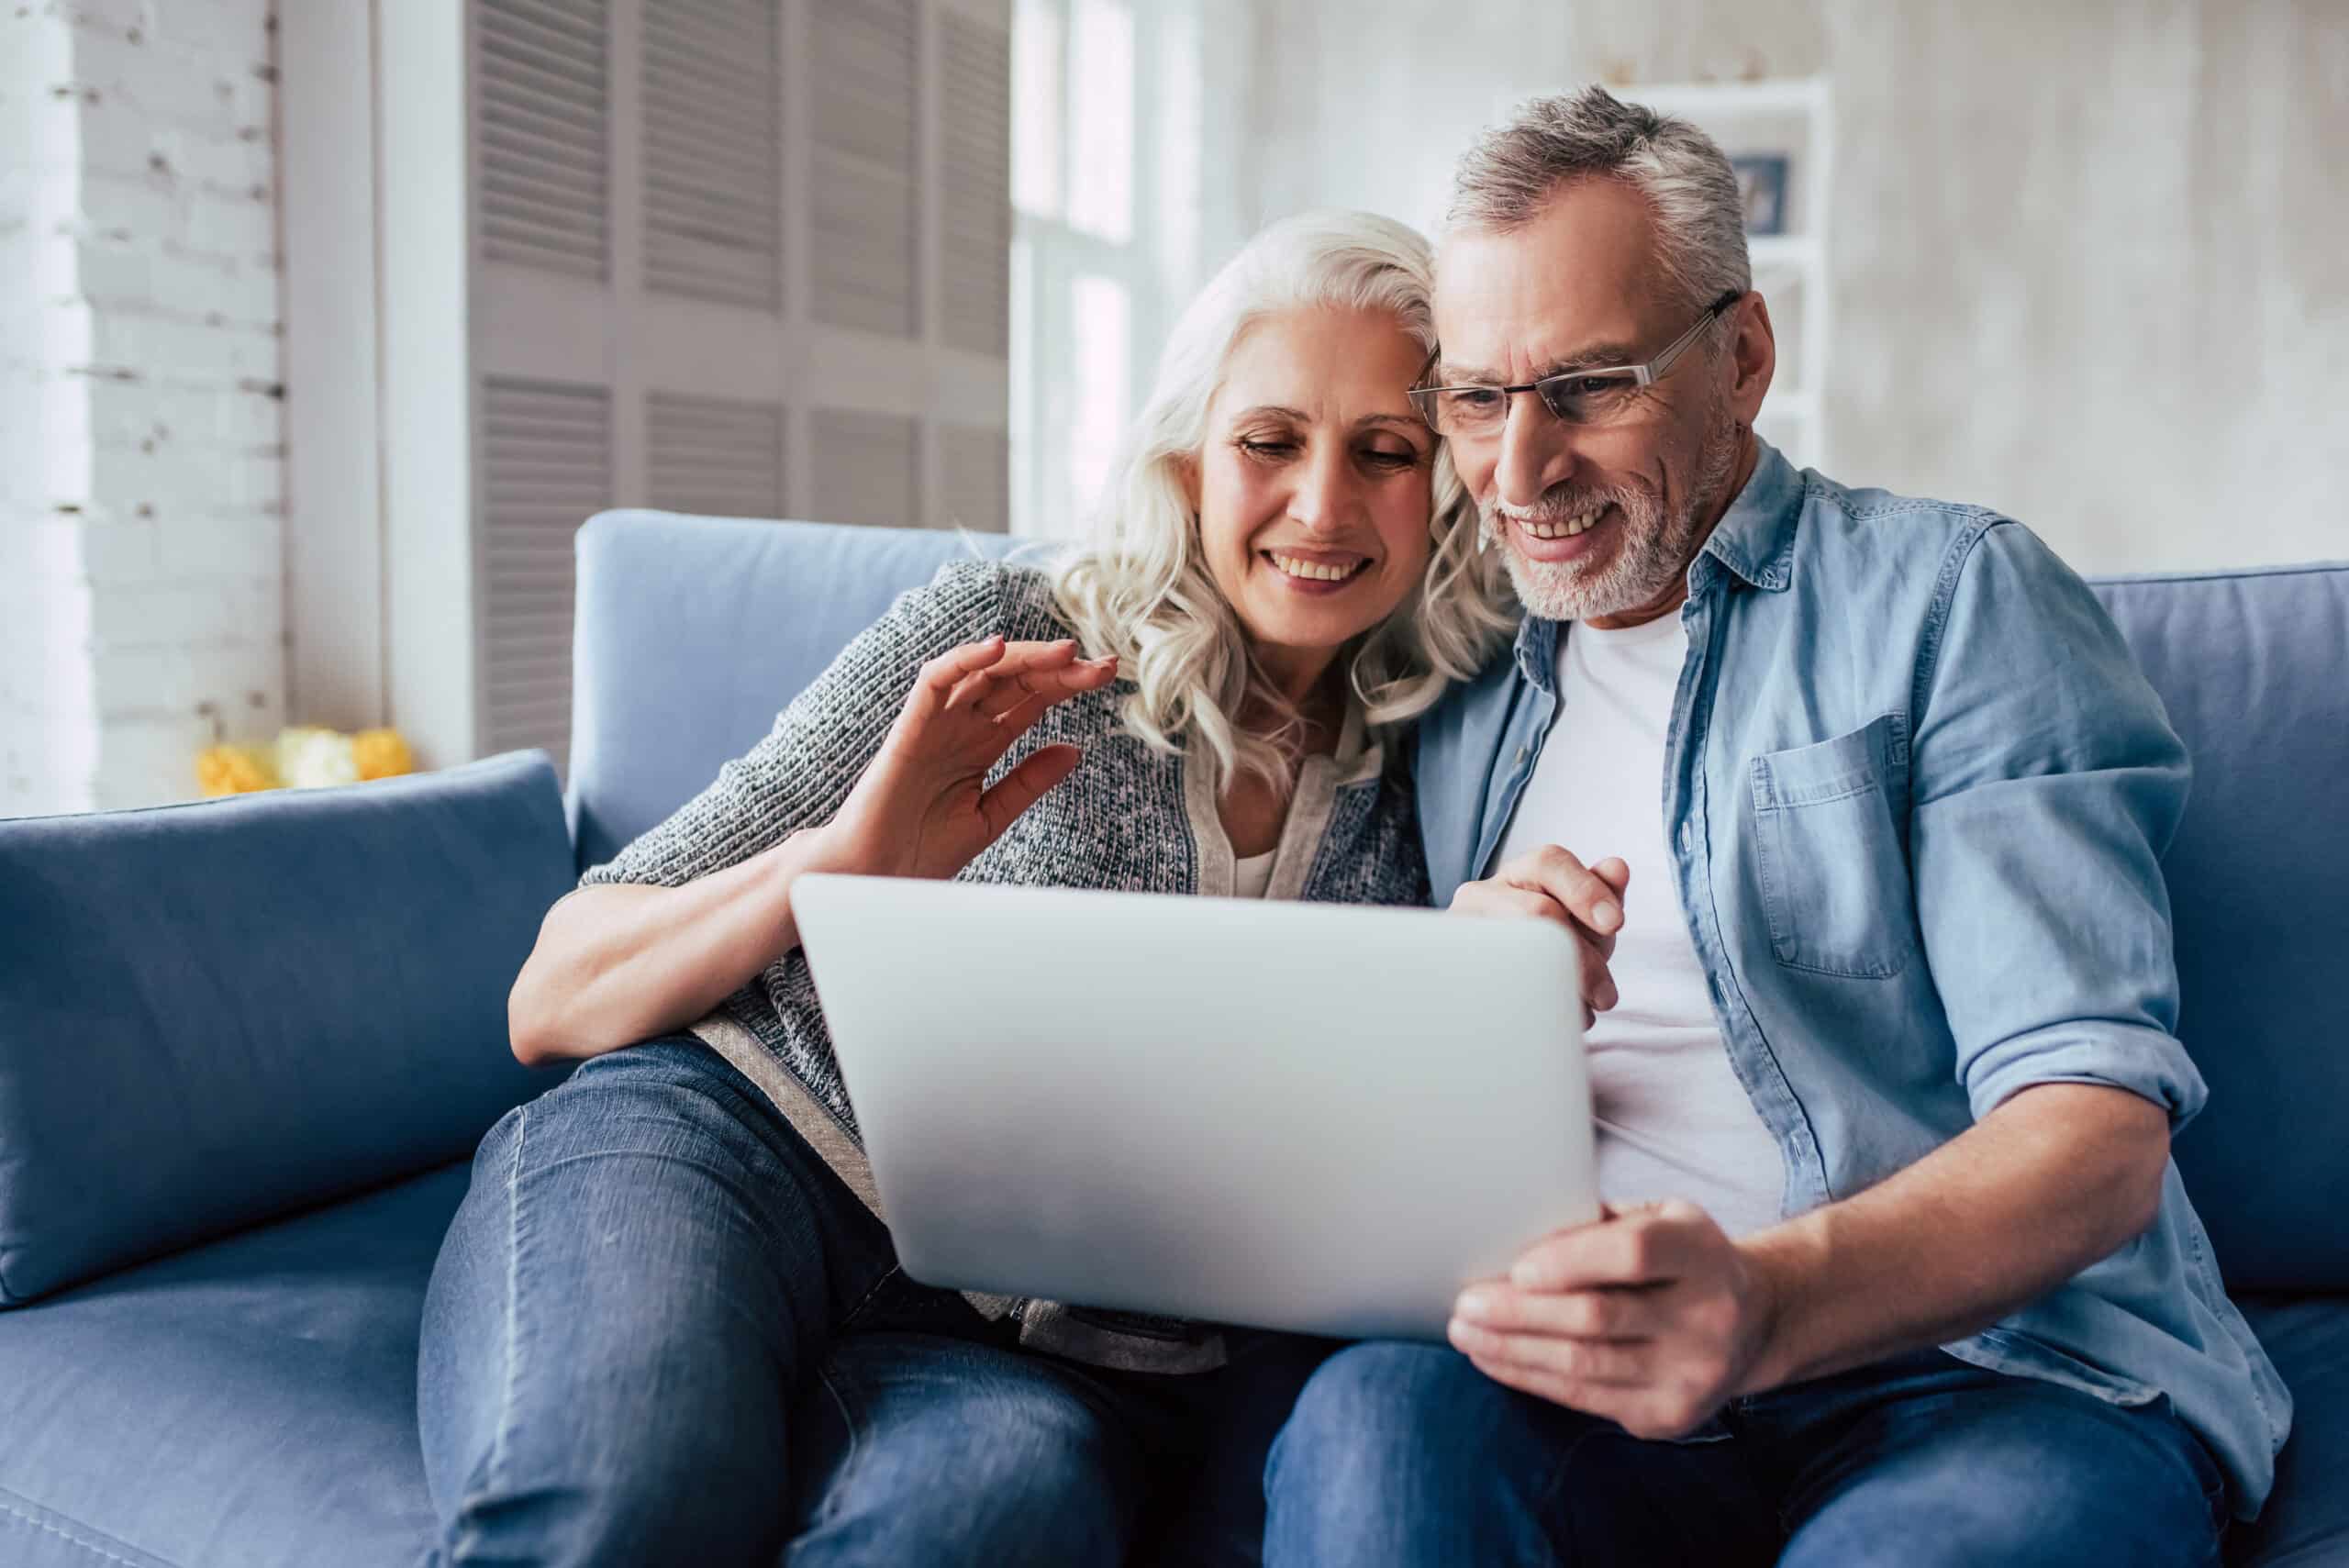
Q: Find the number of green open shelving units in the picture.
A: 0